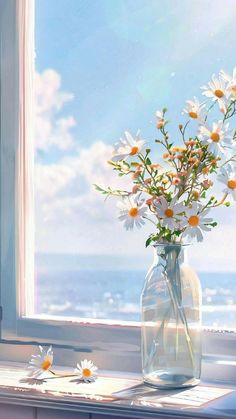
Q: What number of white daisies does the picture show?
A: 11